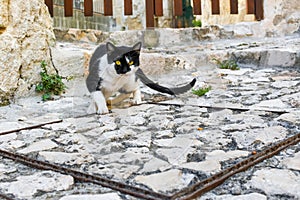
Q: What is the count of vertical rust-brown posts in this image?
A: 13